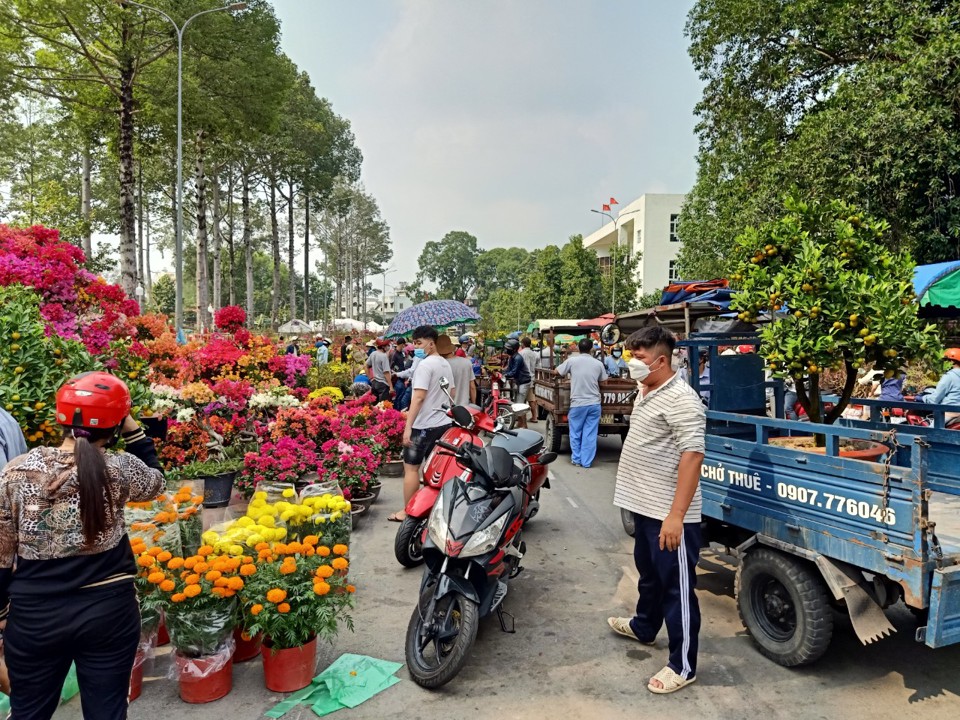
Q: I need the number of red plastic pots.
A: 5